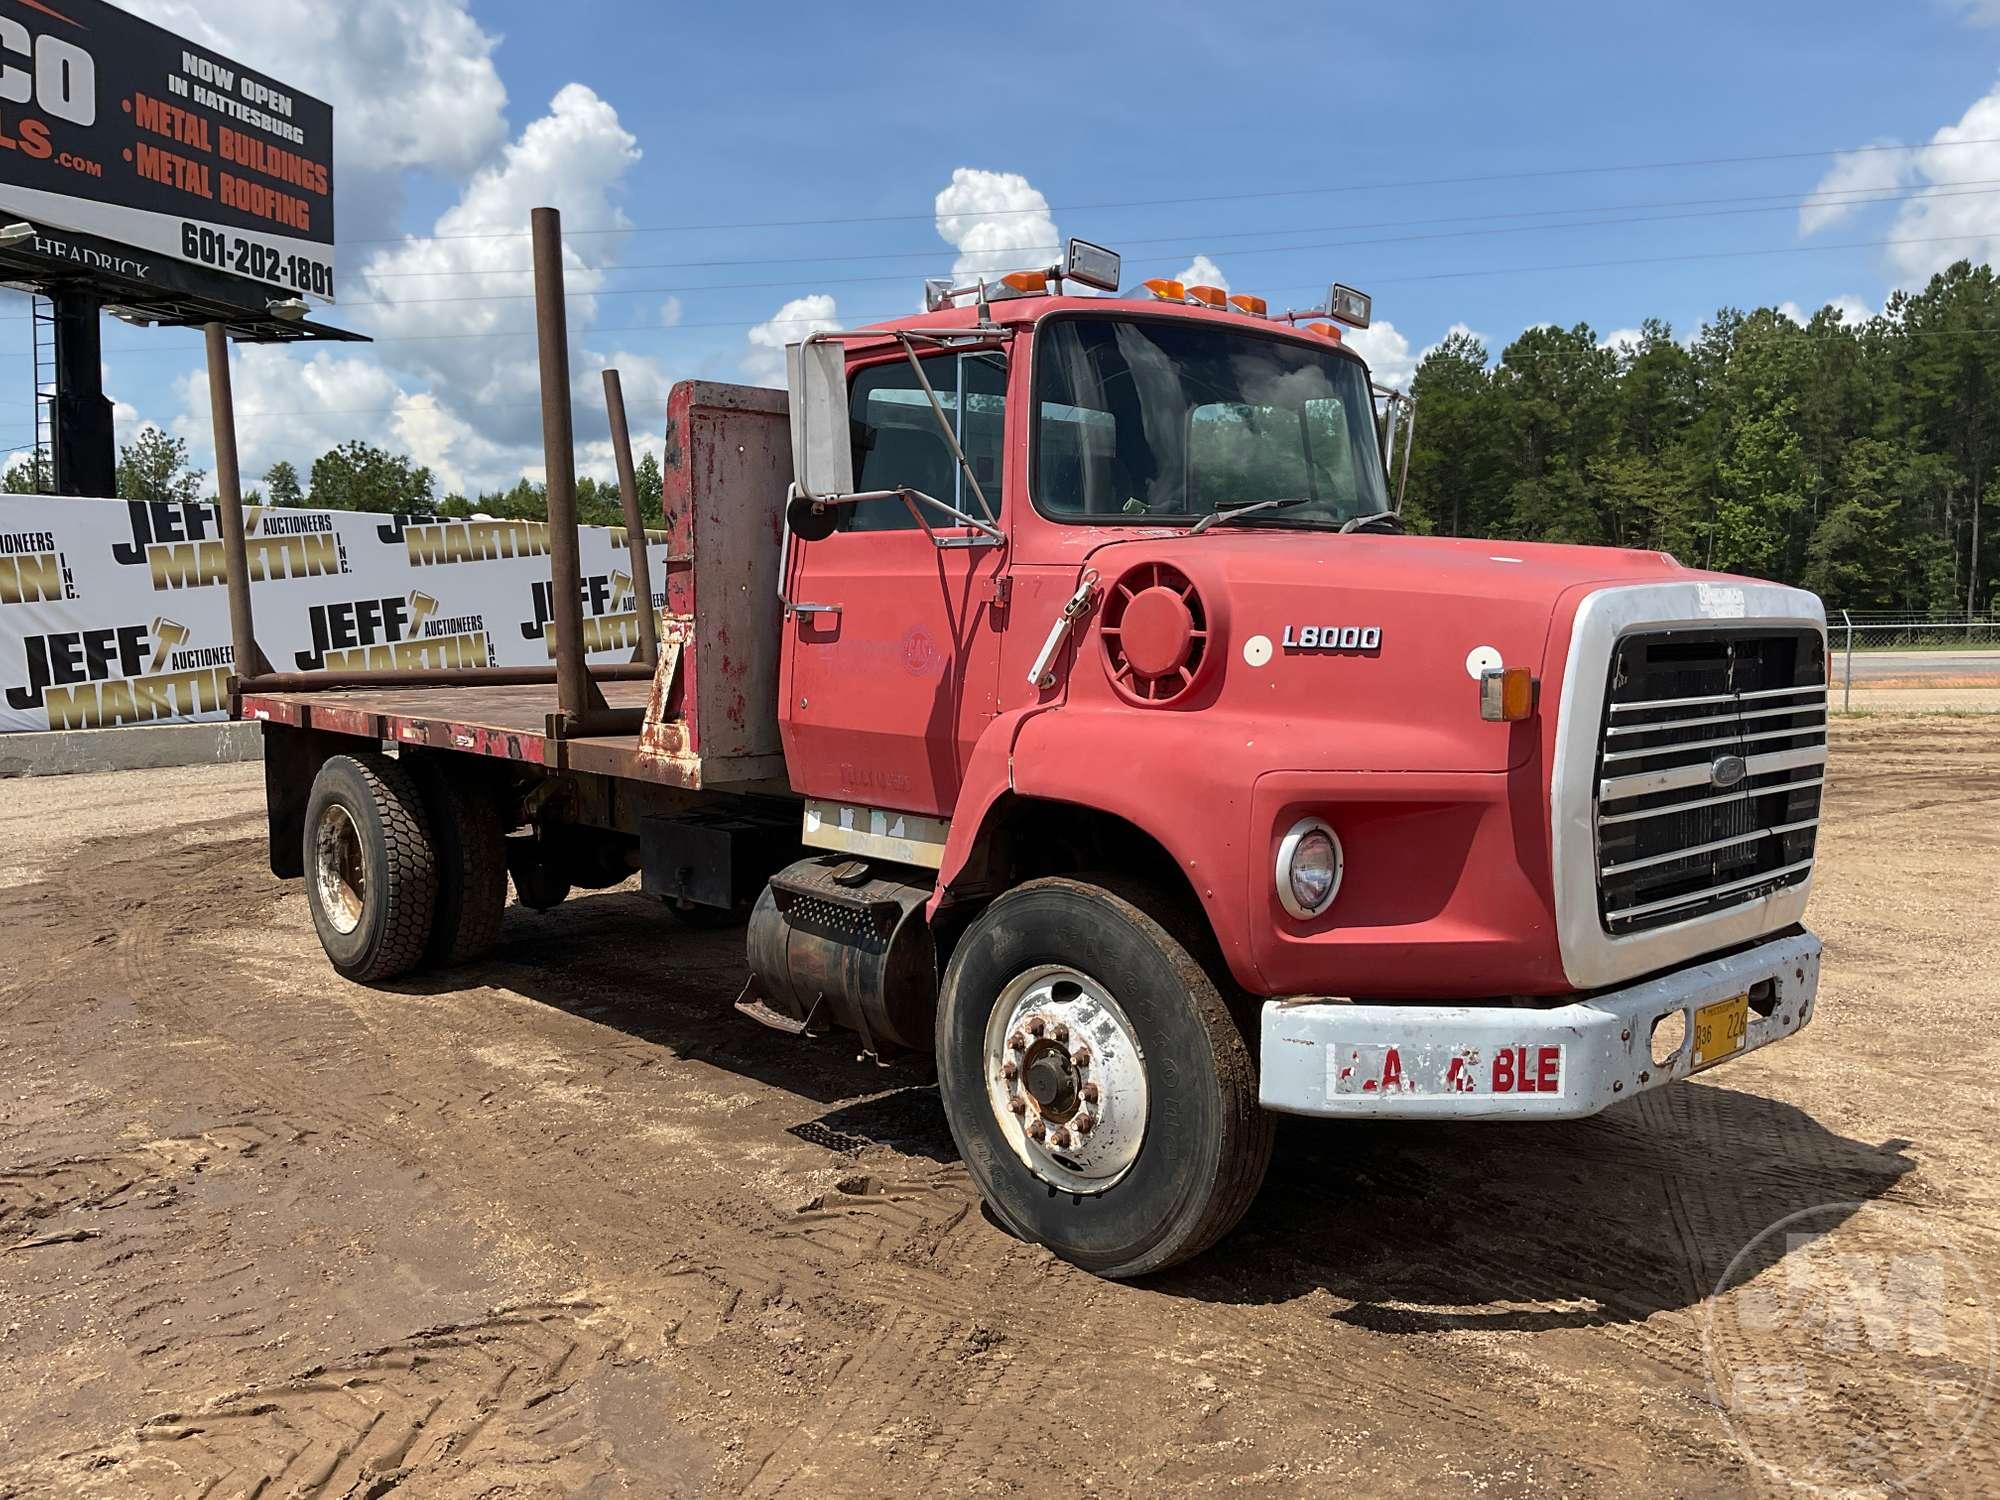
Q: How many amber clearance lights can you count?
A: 5